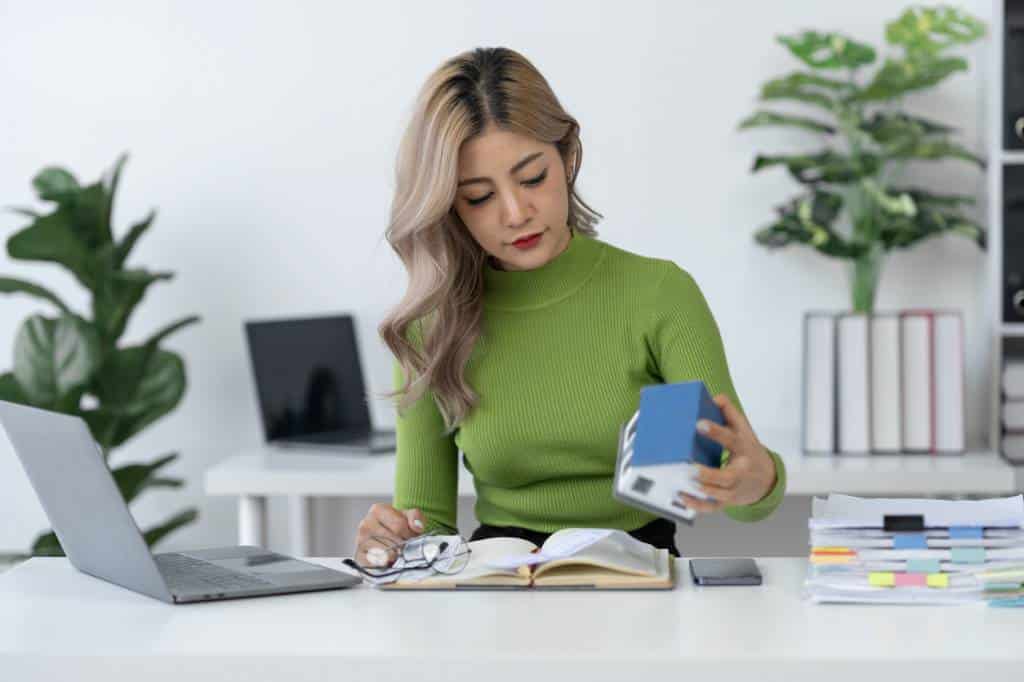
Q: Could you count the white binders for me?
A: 5